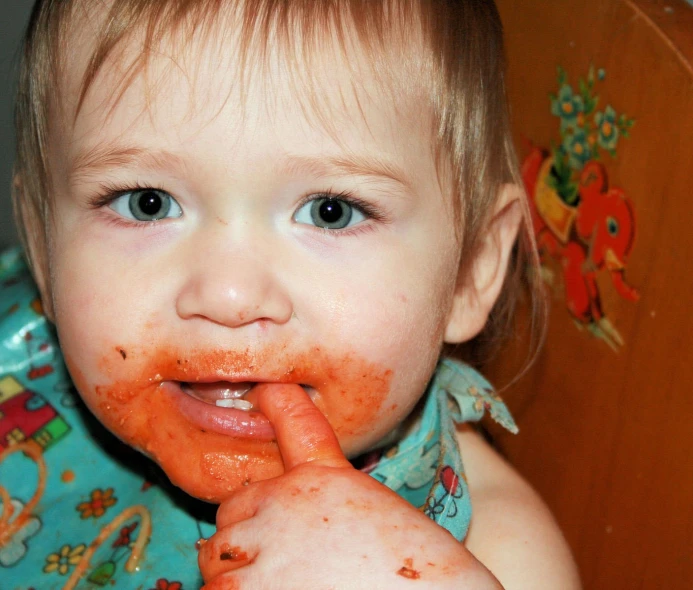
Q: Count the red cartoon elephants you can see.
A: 1